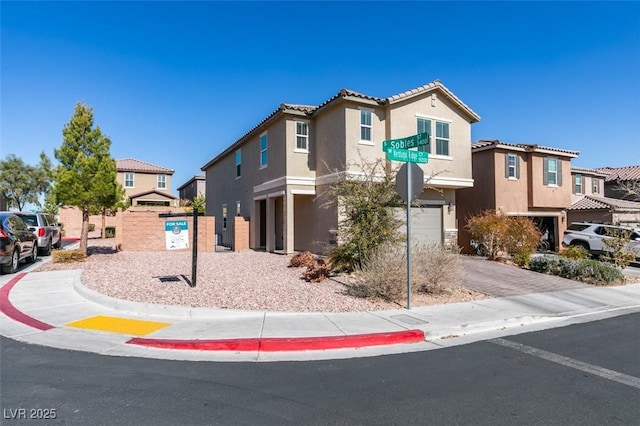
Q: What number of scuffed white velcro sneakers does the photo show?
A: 0